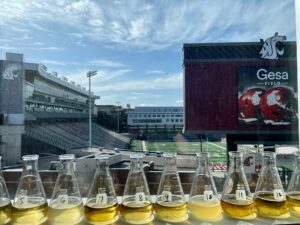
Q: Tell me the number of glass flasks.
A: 10